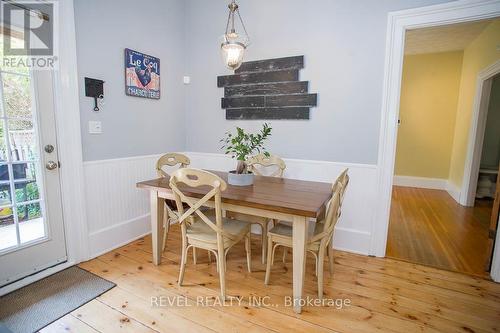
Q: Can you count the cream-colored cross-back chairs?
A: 4